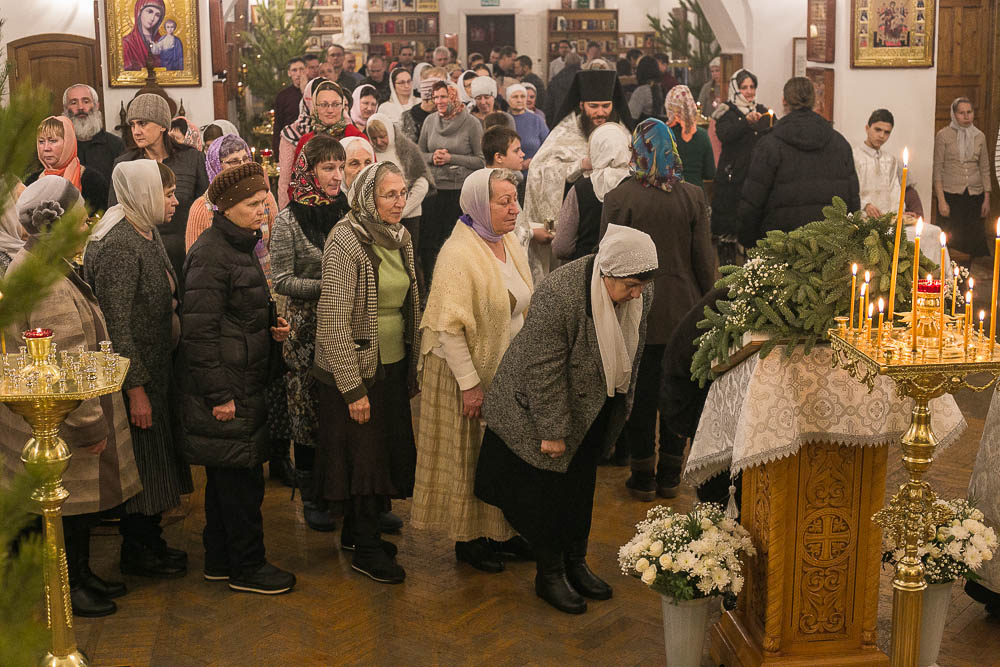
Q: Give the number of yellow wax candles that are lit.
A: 13